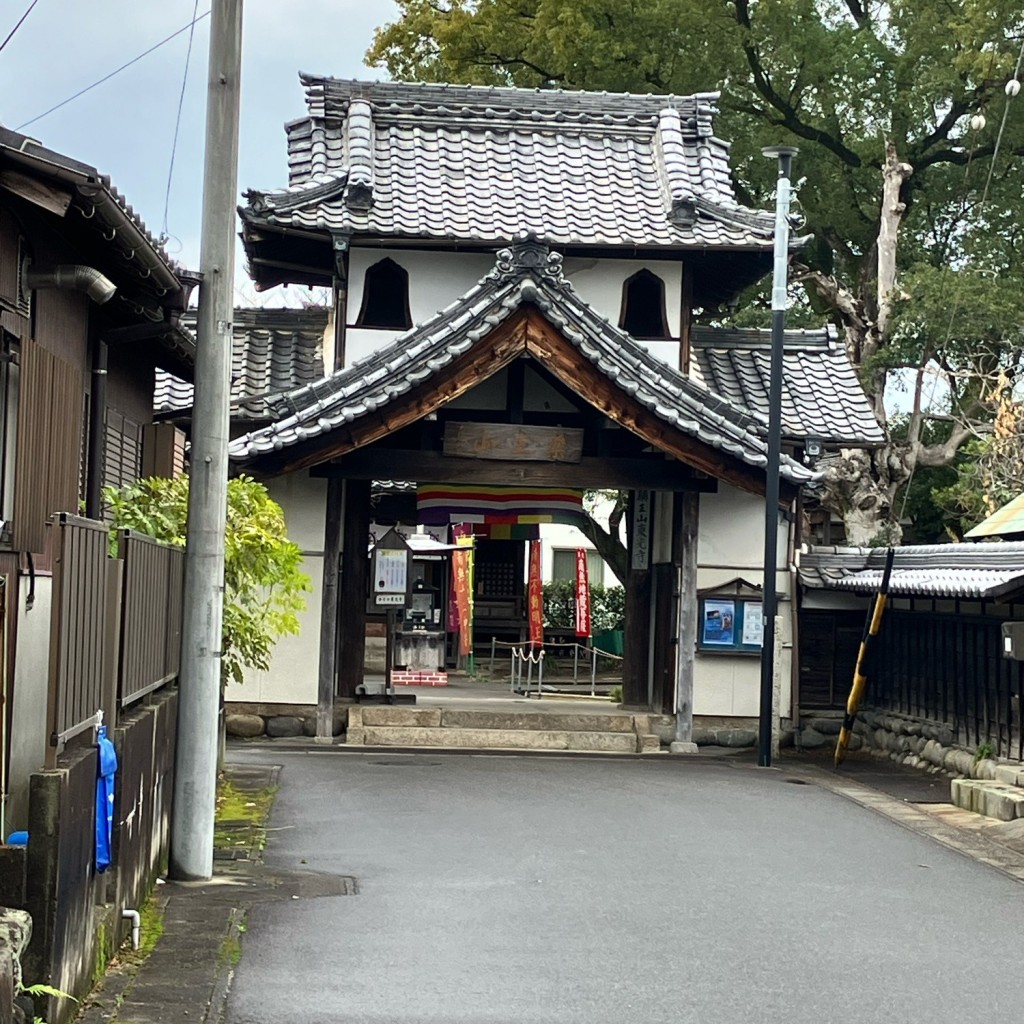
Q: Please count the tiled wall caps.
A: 1